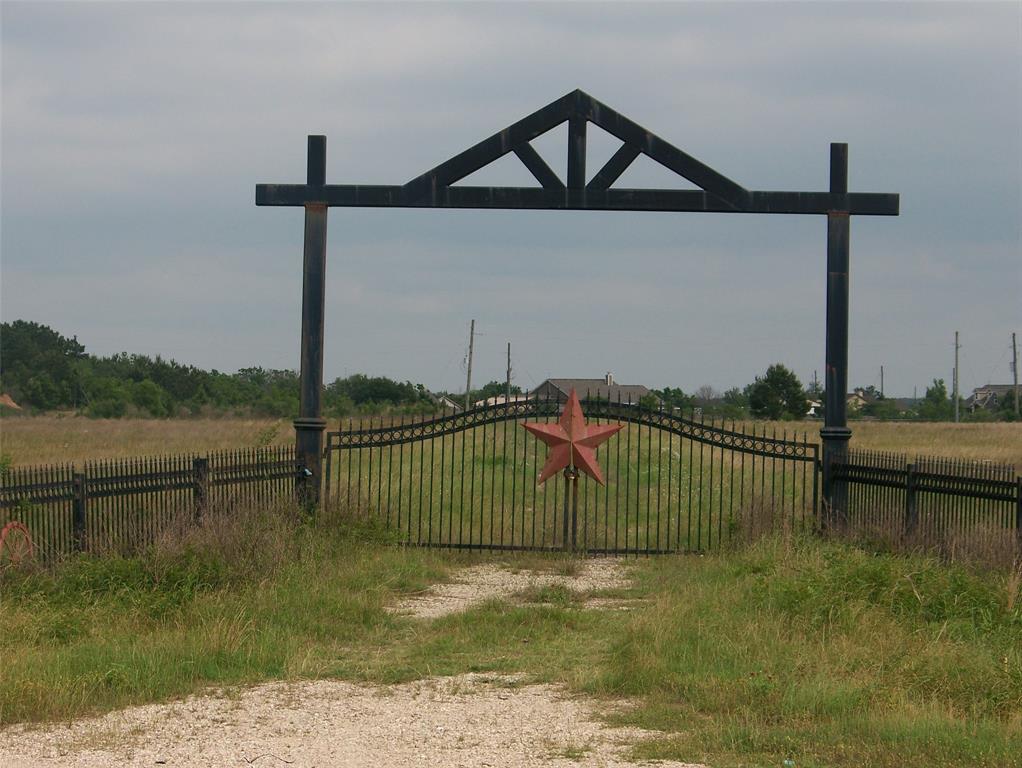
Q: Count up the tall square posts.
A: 2